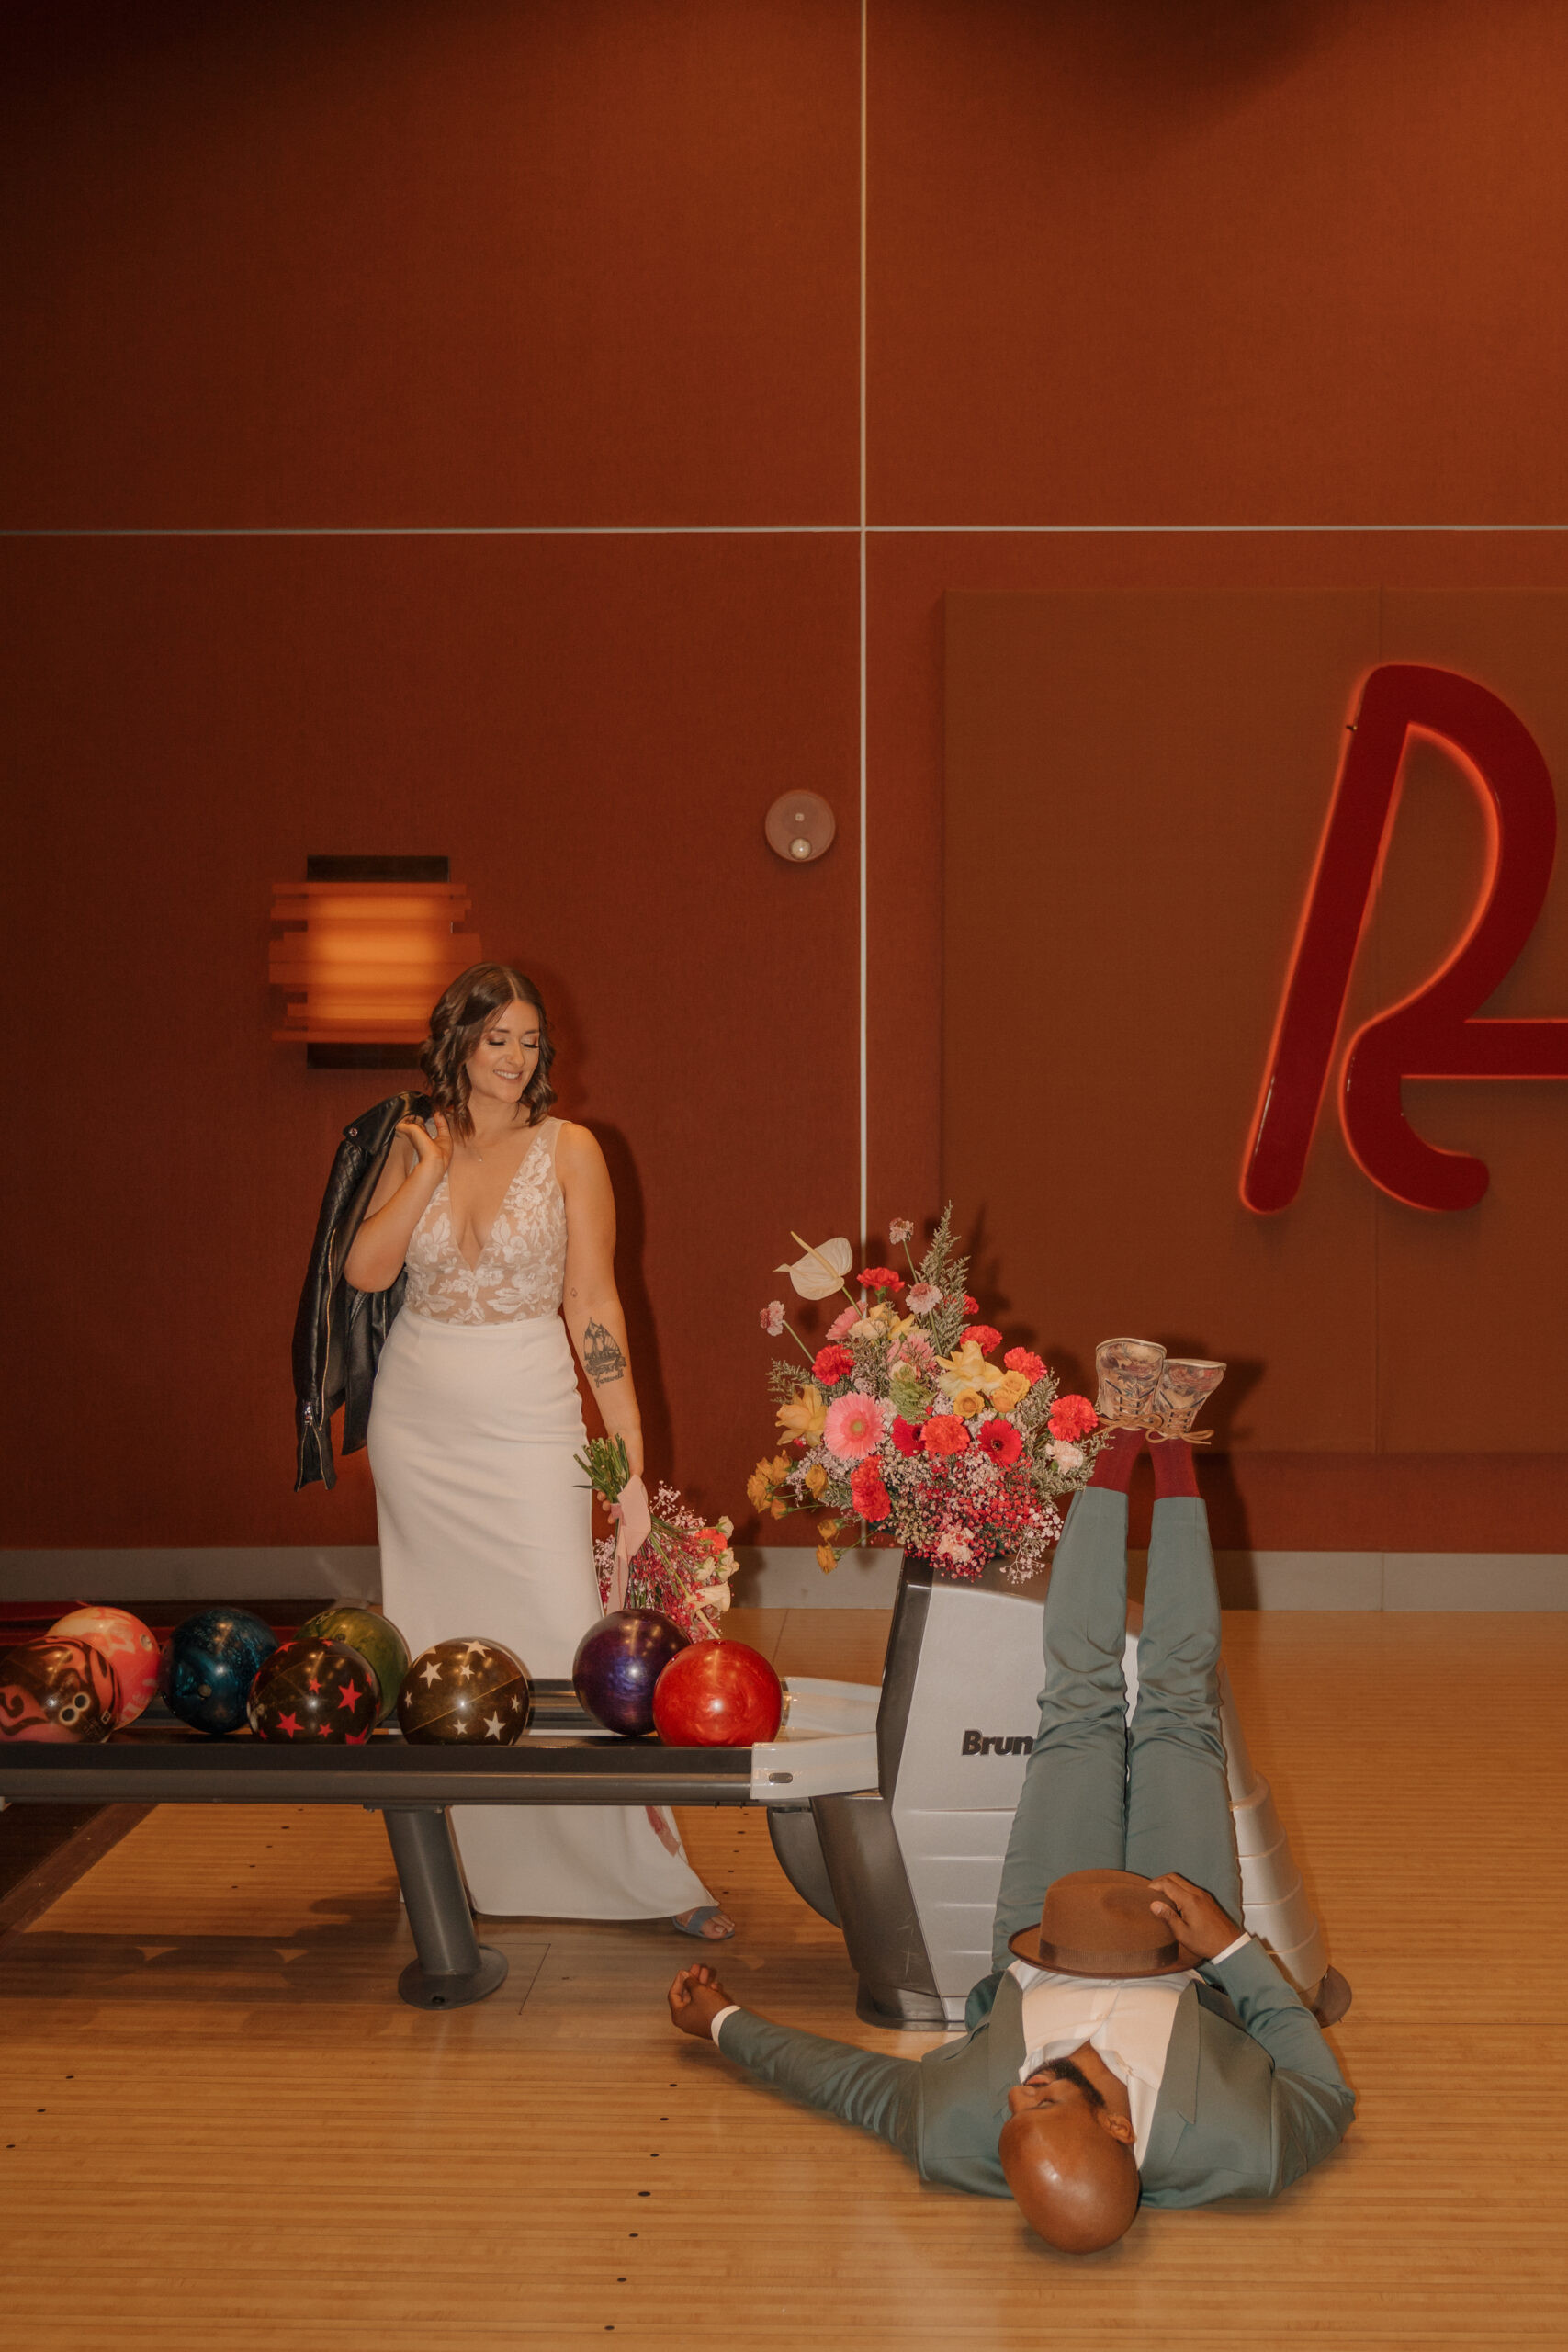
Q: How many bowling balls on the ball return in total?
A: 8